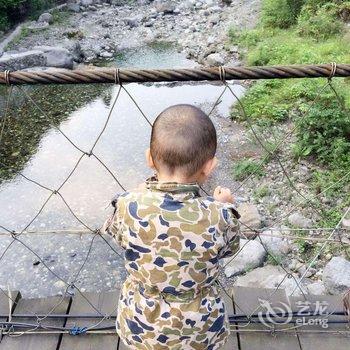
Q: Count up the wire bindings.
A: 4